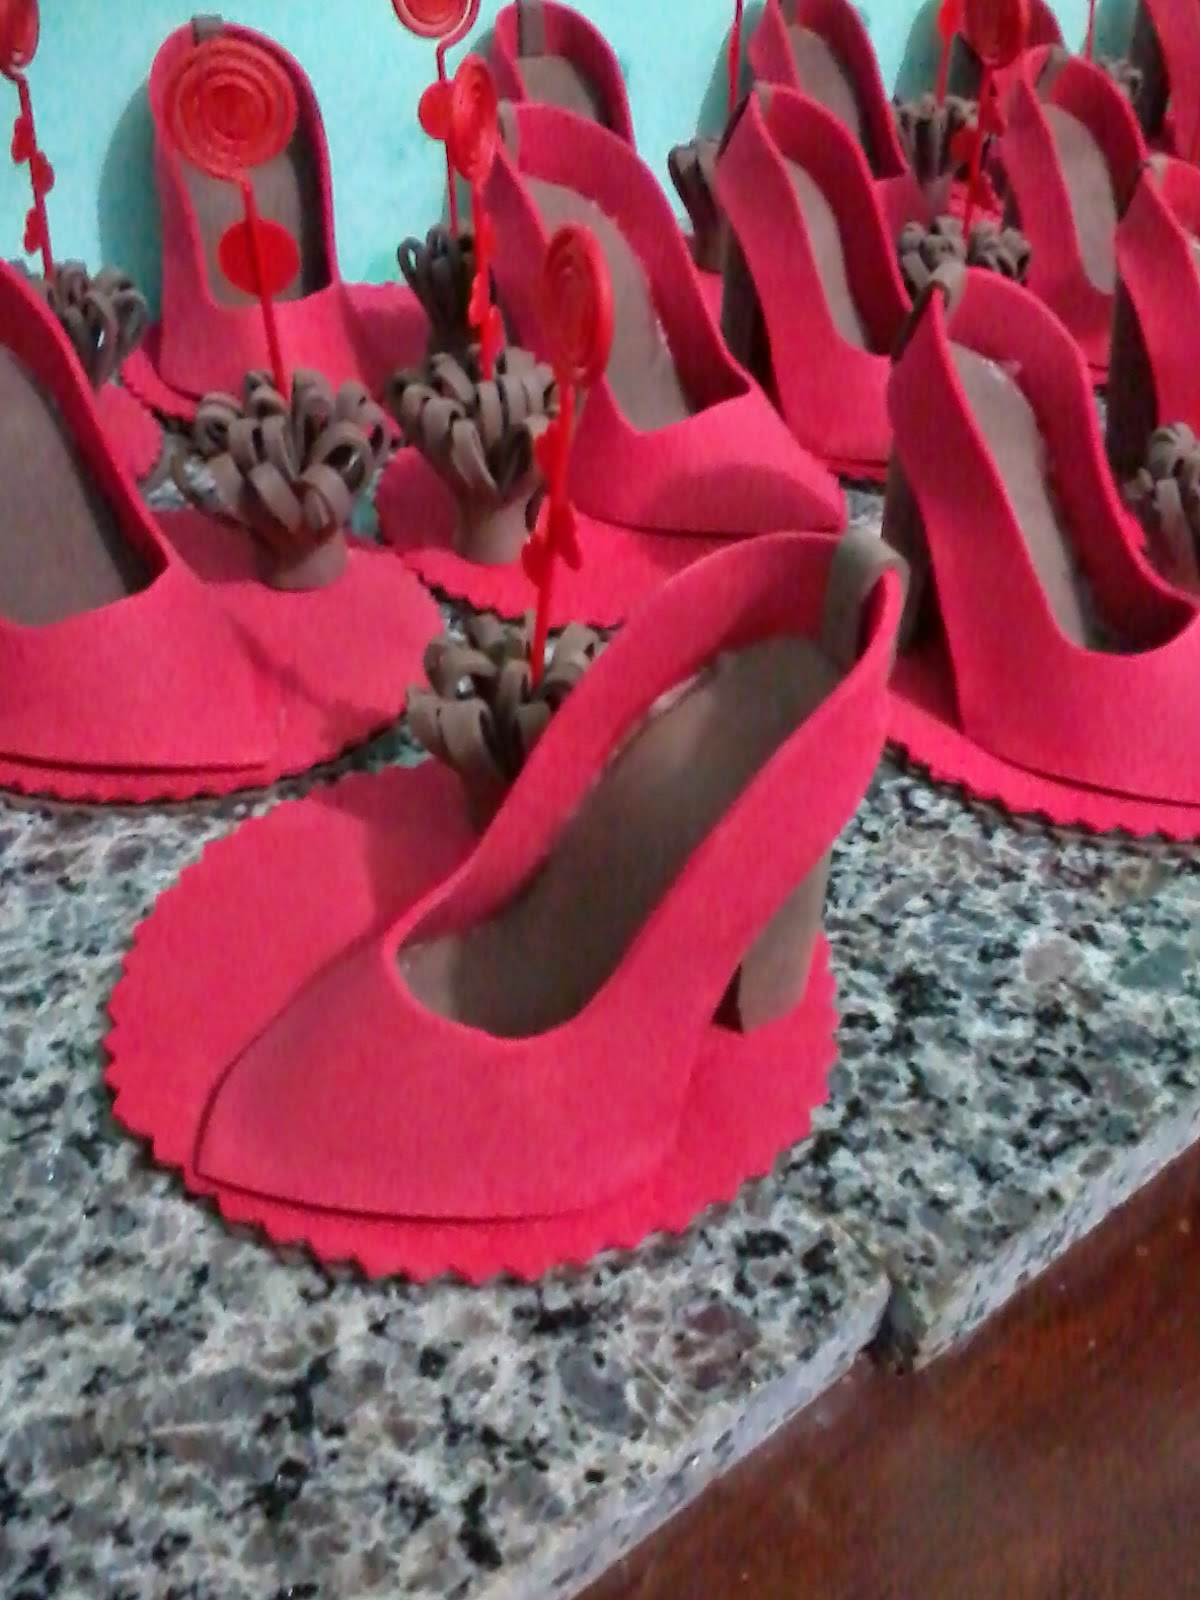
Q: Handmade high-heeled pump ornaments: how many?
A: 12